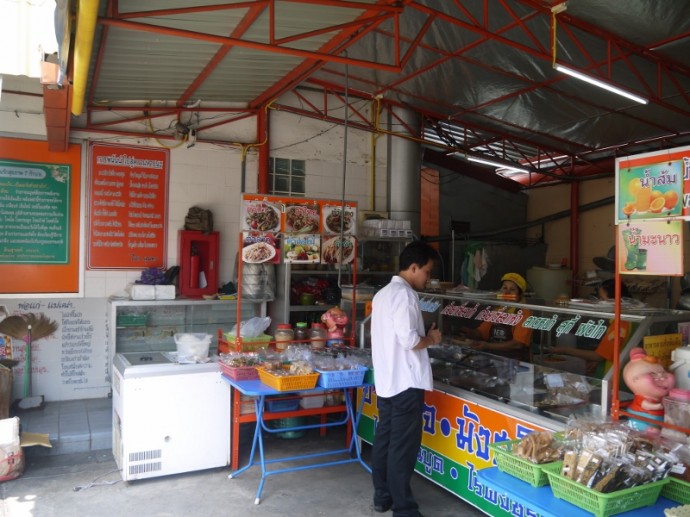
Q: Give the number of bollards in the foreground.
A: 0